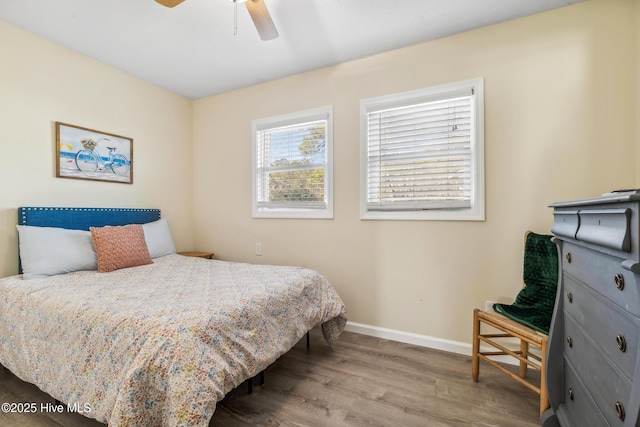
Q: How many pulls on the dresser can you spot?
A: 7